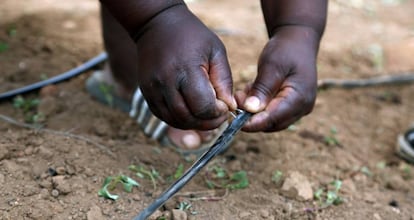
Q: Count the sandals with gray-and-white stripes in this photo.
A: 1